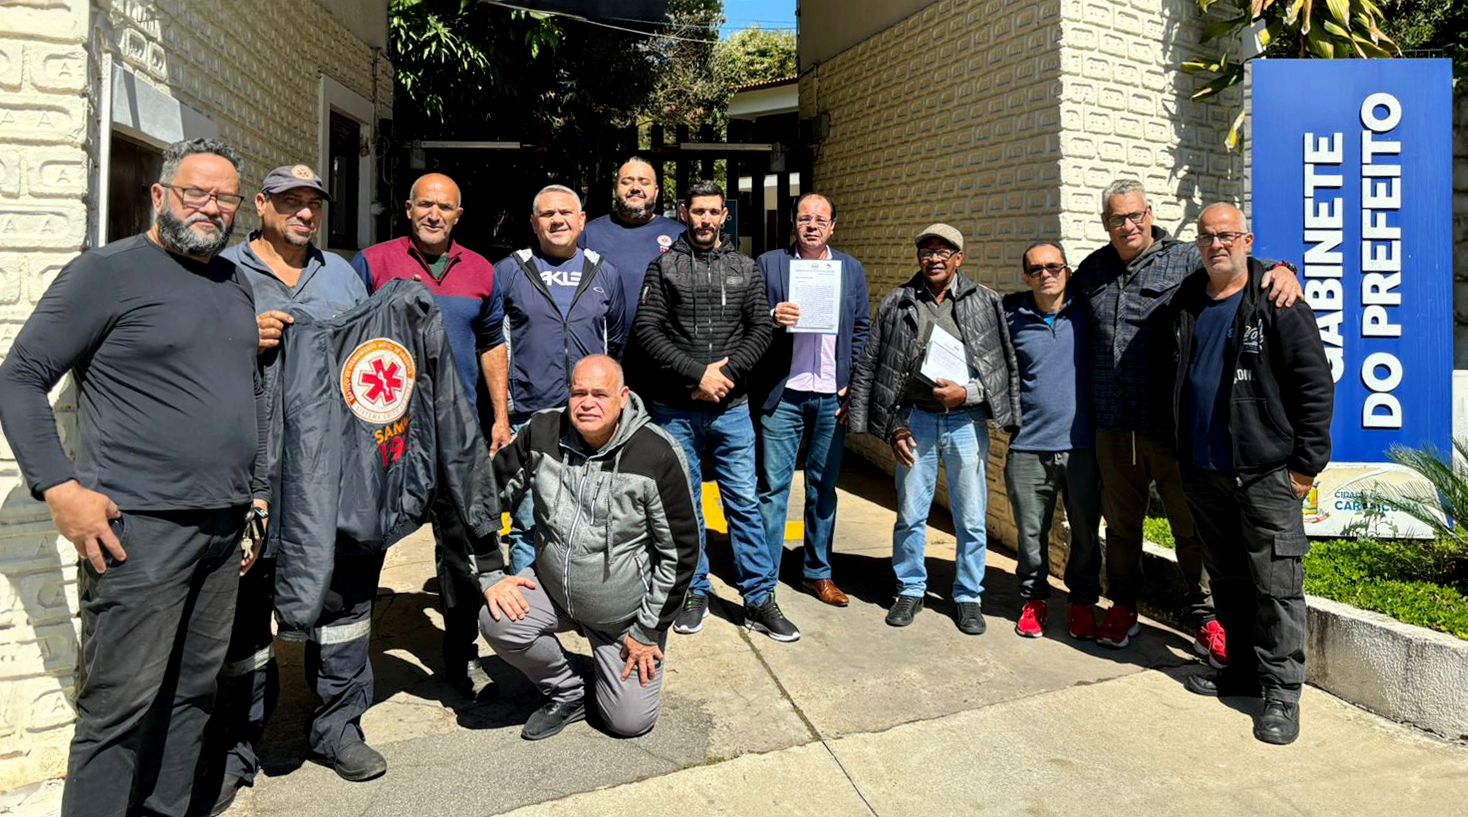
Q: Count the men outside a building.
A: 12